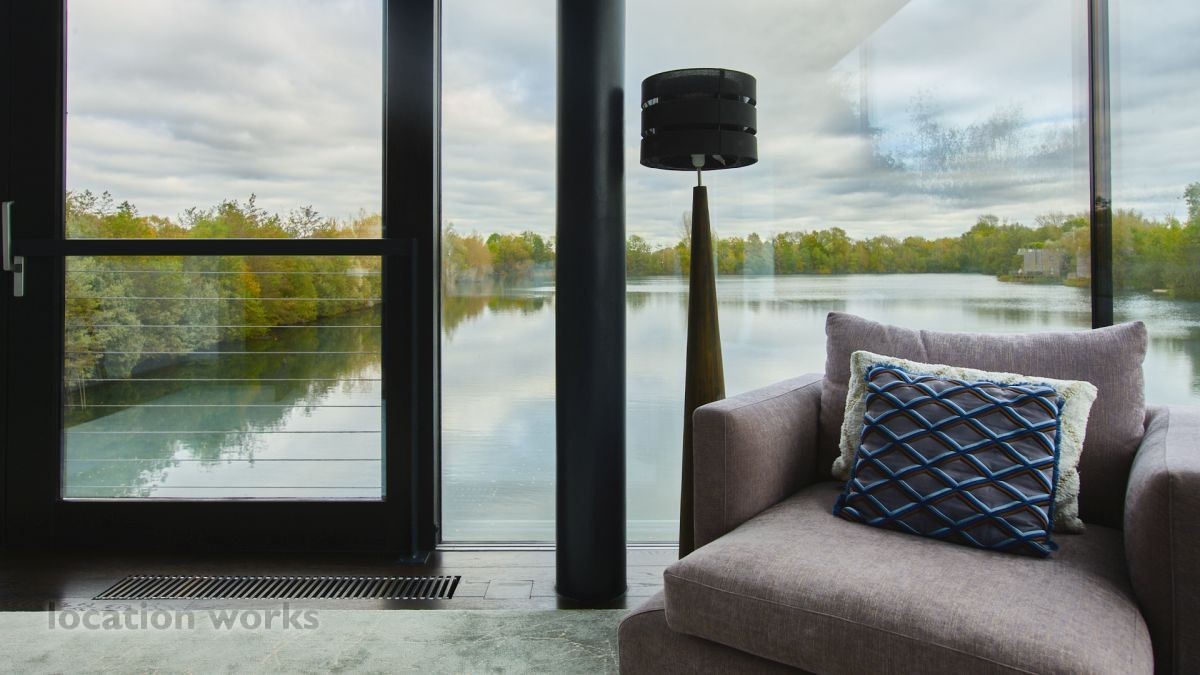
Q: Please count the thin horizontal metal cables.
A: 9